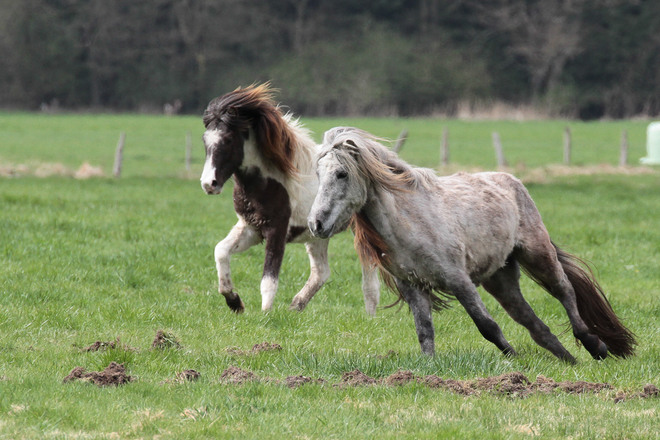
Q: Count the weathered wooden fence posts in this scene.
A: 7